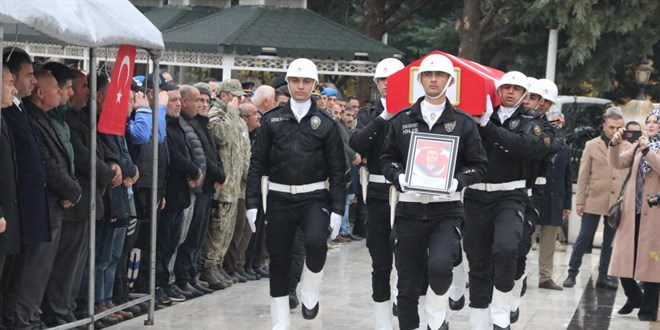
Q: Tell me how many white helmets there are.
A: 6